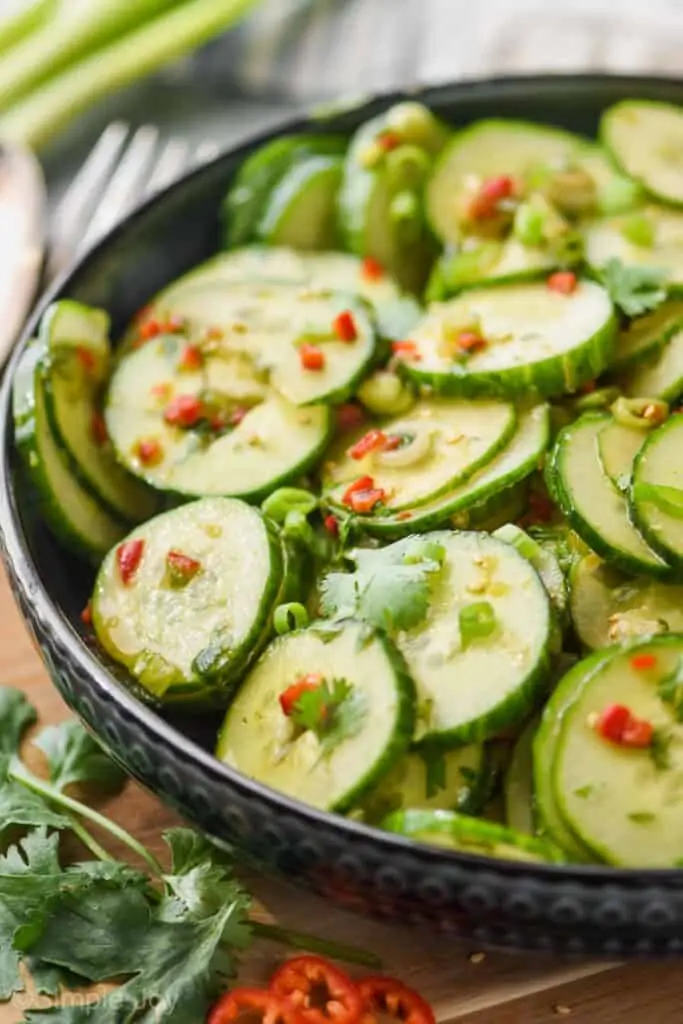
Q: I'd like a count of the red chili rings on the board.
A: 3